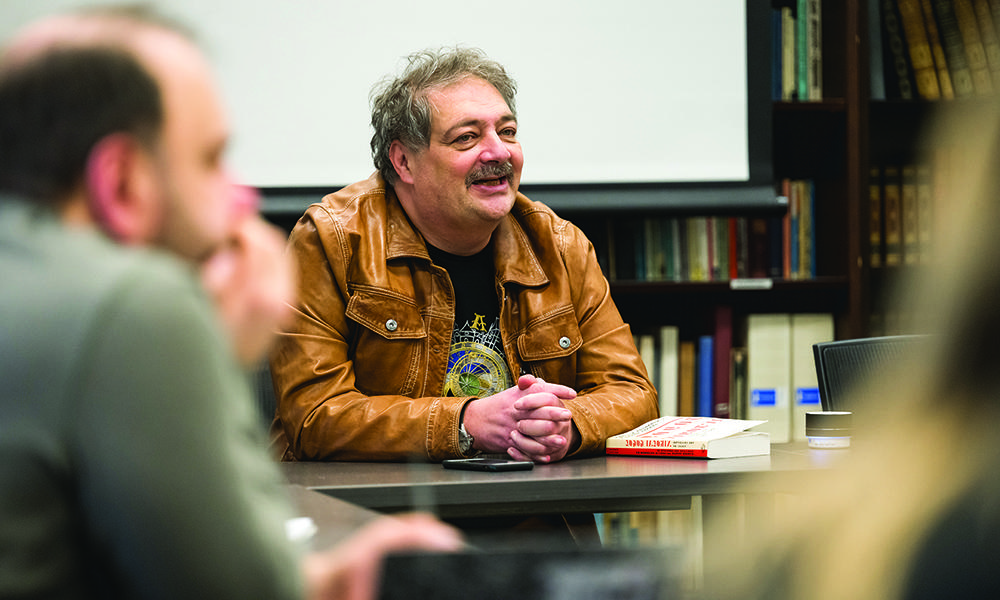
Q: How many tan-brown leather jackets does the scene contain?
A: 1